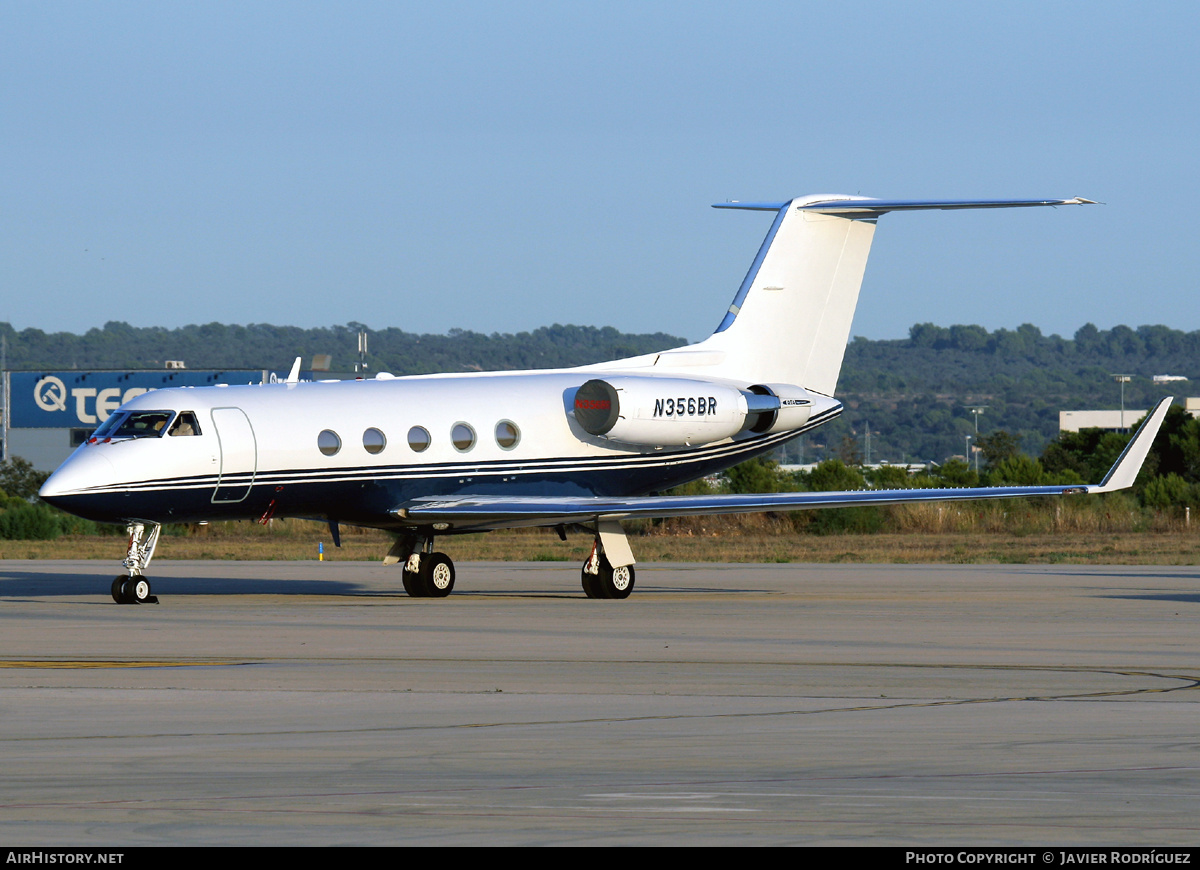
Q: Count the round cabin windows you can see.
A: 5